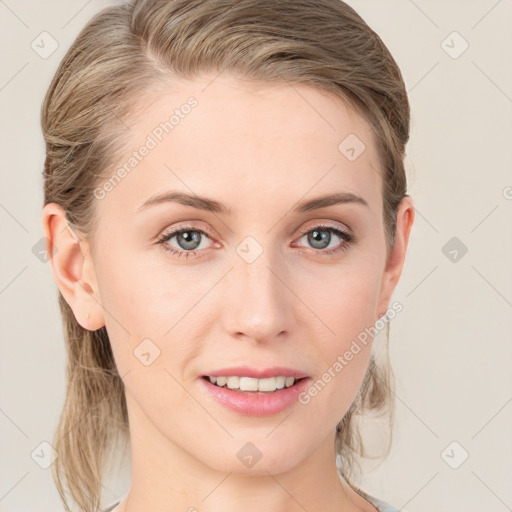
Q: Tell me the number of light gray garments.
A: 1